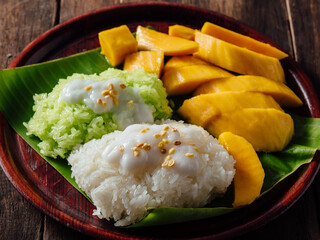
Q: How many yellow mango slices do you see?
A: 12